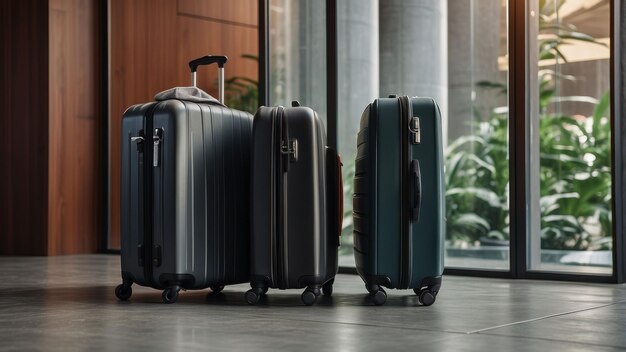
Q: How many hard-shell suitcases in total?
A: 3